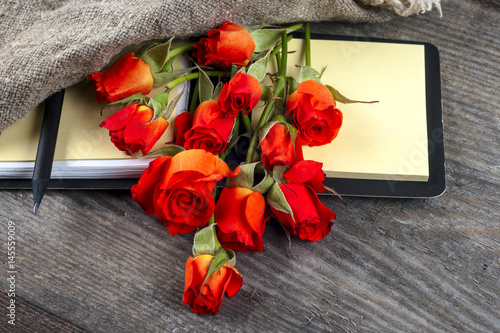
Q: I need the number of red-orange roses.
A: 11